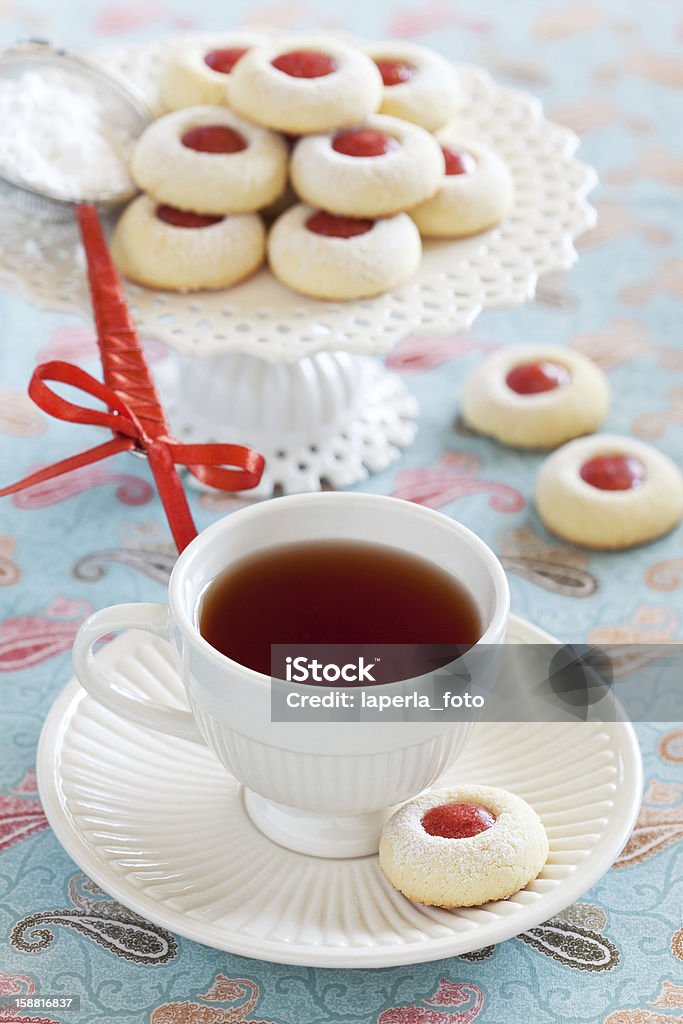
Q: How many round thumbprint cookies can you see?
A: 11